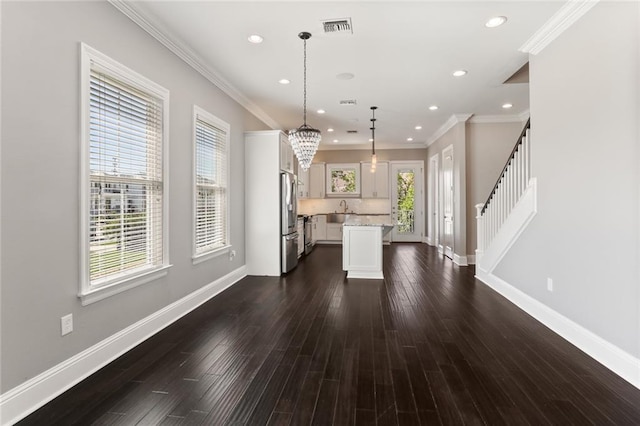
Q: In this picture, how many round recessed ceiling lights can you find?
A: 12